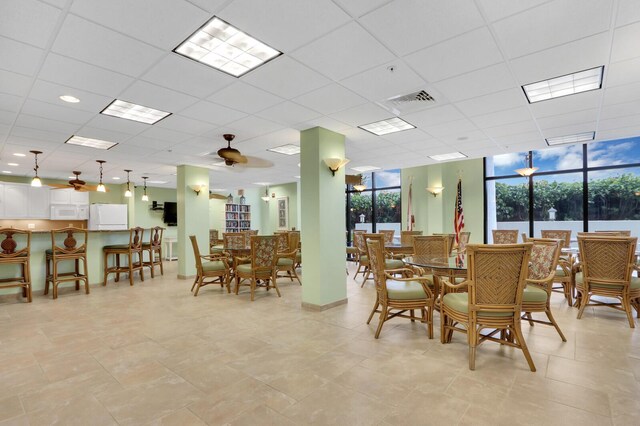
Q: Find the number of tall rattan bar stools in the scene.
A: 4